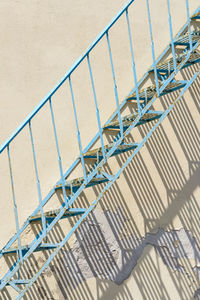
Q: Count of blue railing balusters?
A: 10